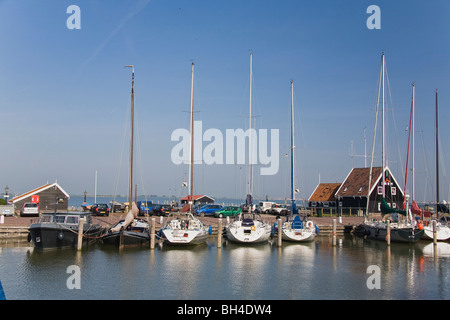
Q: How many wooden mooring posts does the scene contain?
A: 7